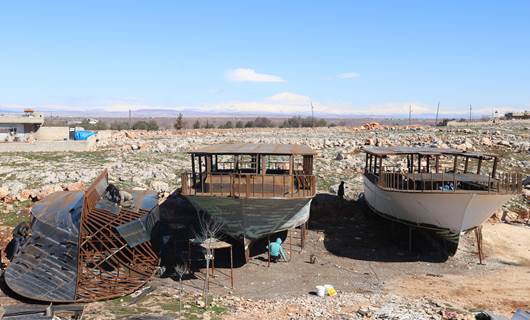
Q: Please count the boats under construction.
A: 3